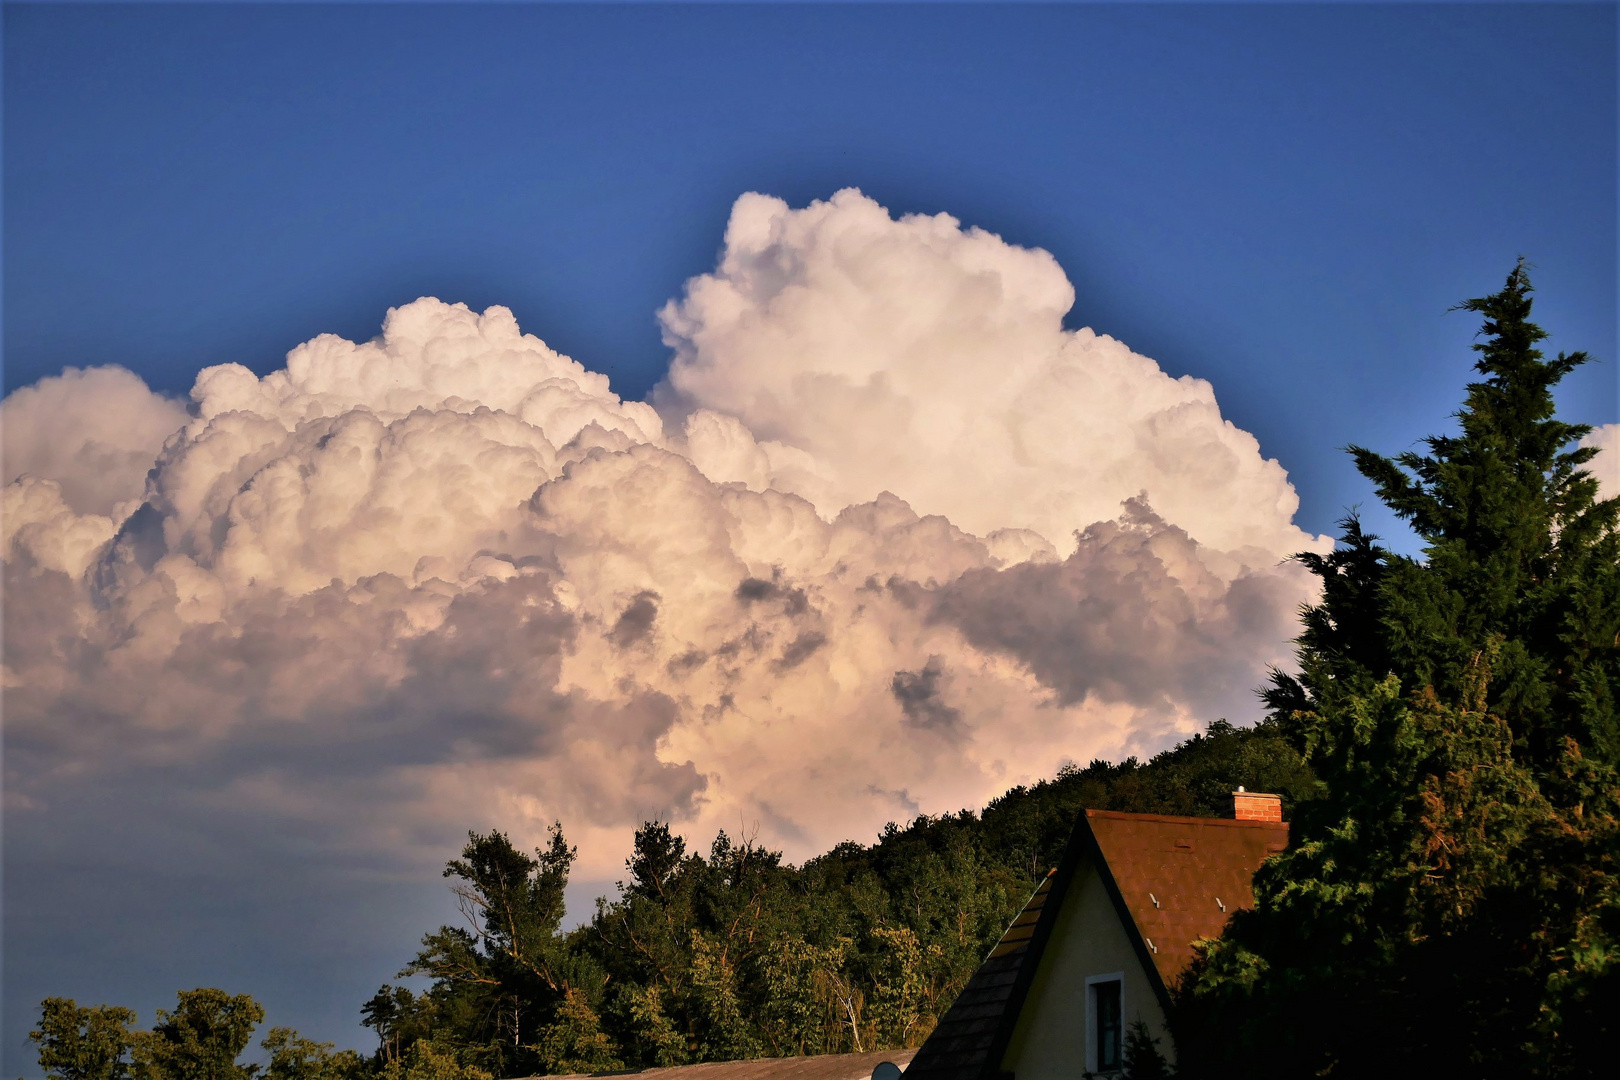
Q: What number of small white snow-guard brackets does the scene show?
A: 3